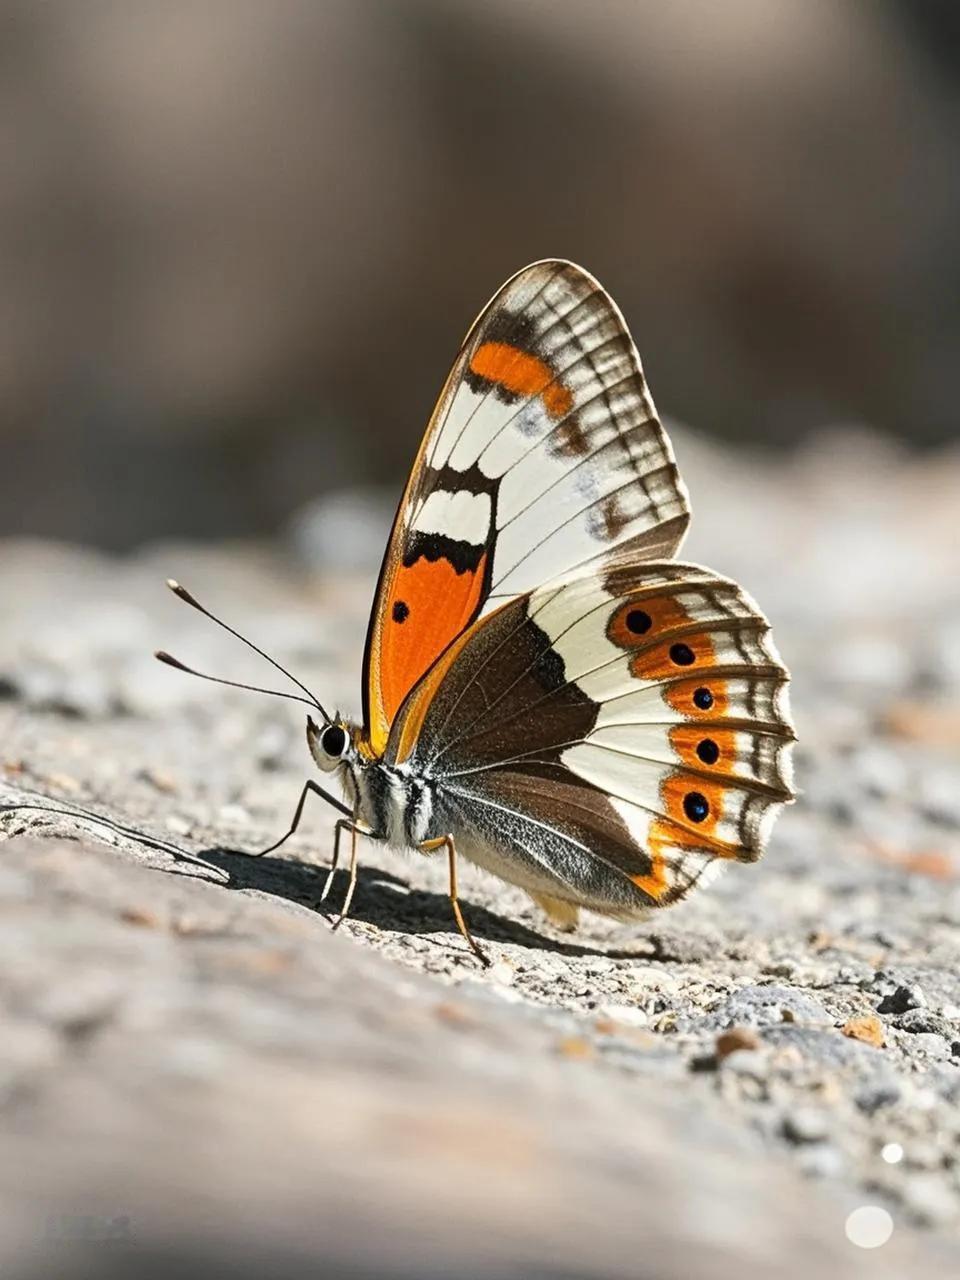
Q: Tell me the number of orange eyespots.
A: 5